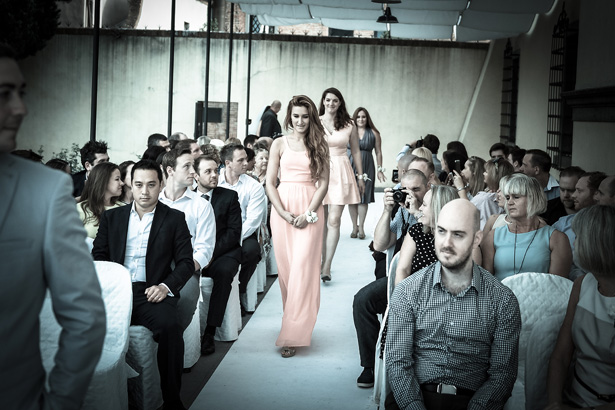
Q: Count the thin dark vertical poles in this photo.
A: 5